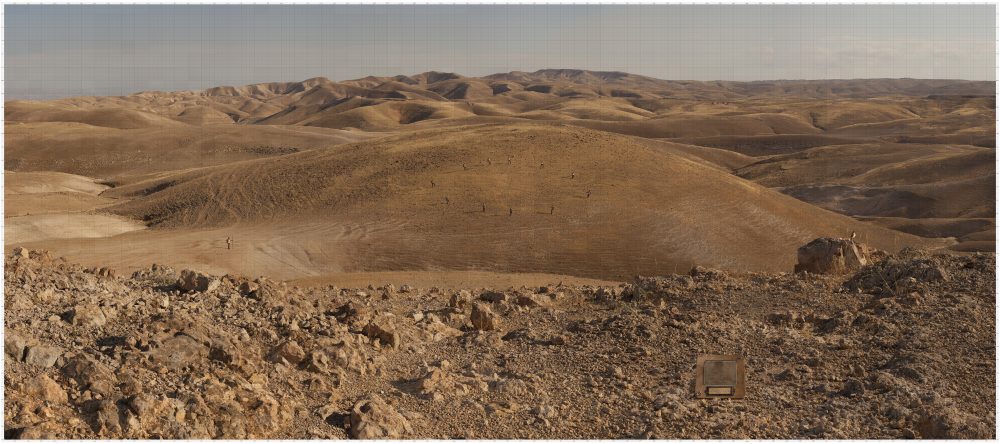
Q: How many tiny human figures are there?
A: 12